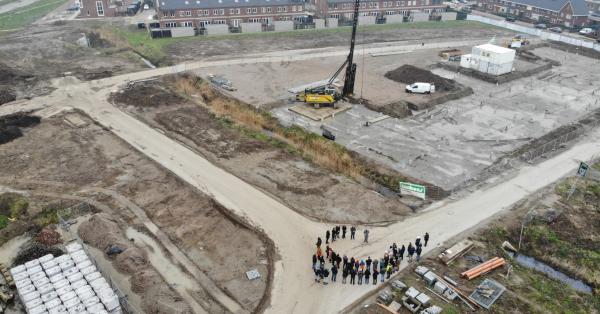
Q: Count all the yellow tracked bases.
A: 1